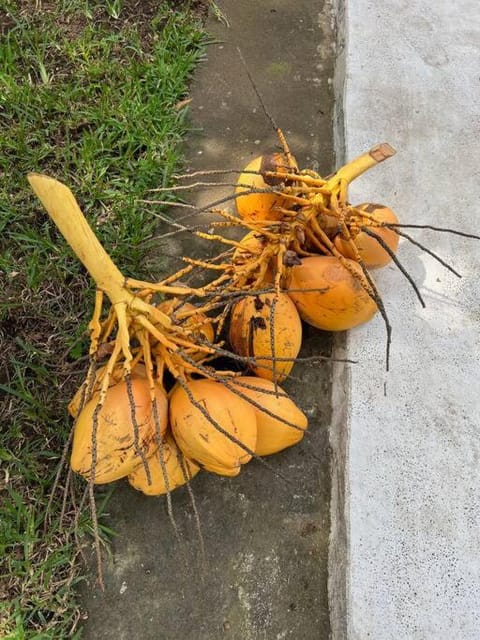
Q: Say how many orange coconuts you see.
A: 11